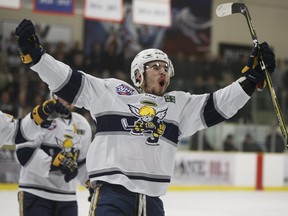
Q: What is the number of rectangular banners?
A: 4